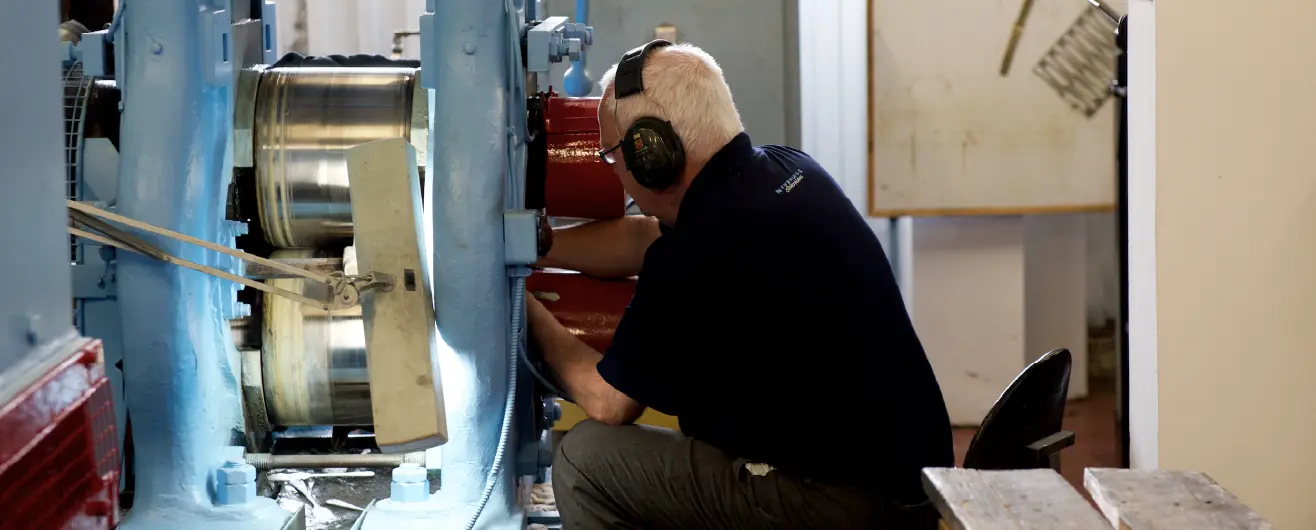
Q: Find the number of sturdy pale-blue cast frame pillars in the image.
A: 2